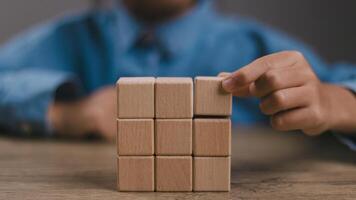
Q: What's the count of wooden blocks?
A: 9